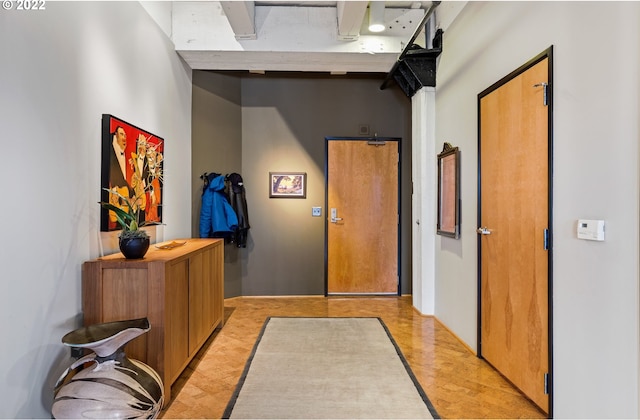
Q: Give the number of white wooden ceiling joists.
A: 2